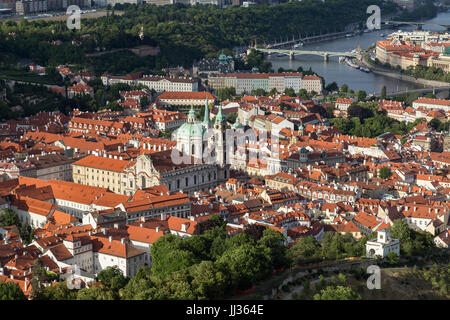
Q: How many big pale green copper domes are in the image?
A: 1